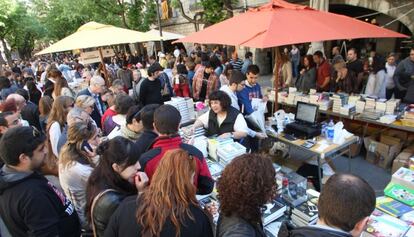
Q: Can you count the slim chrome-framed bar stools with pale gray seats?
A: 0